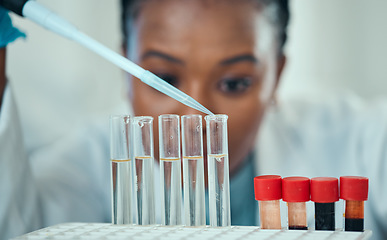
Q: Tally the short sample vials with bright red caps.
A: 4